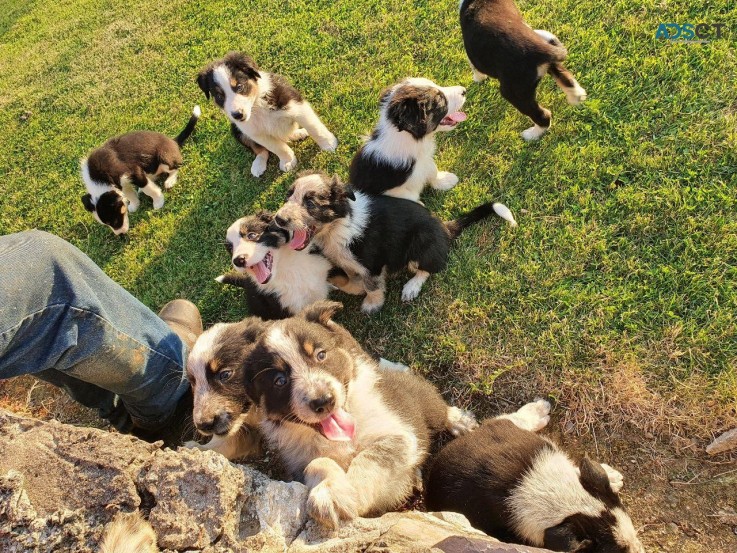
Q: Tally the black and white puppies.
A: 9